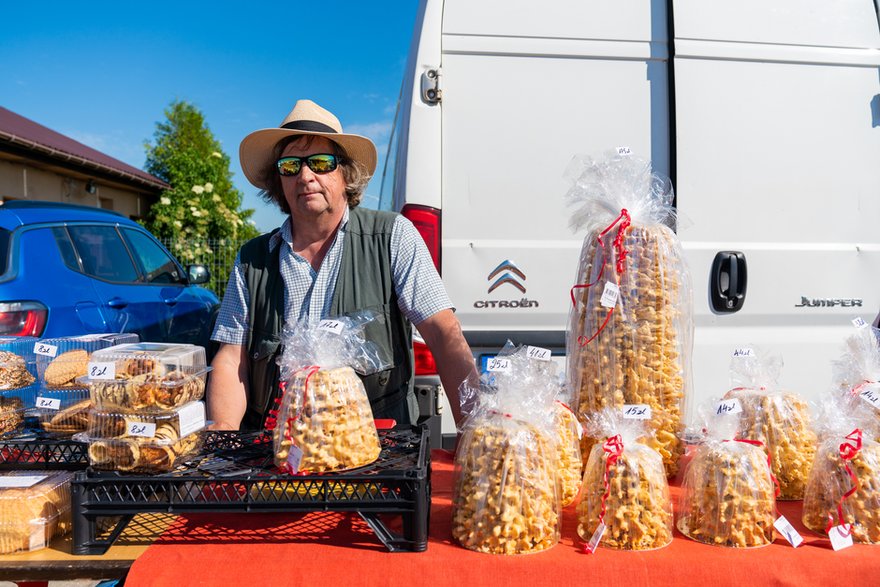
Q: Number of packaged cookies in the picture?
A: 7